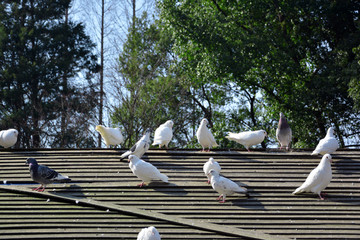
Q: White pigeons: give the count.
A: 12